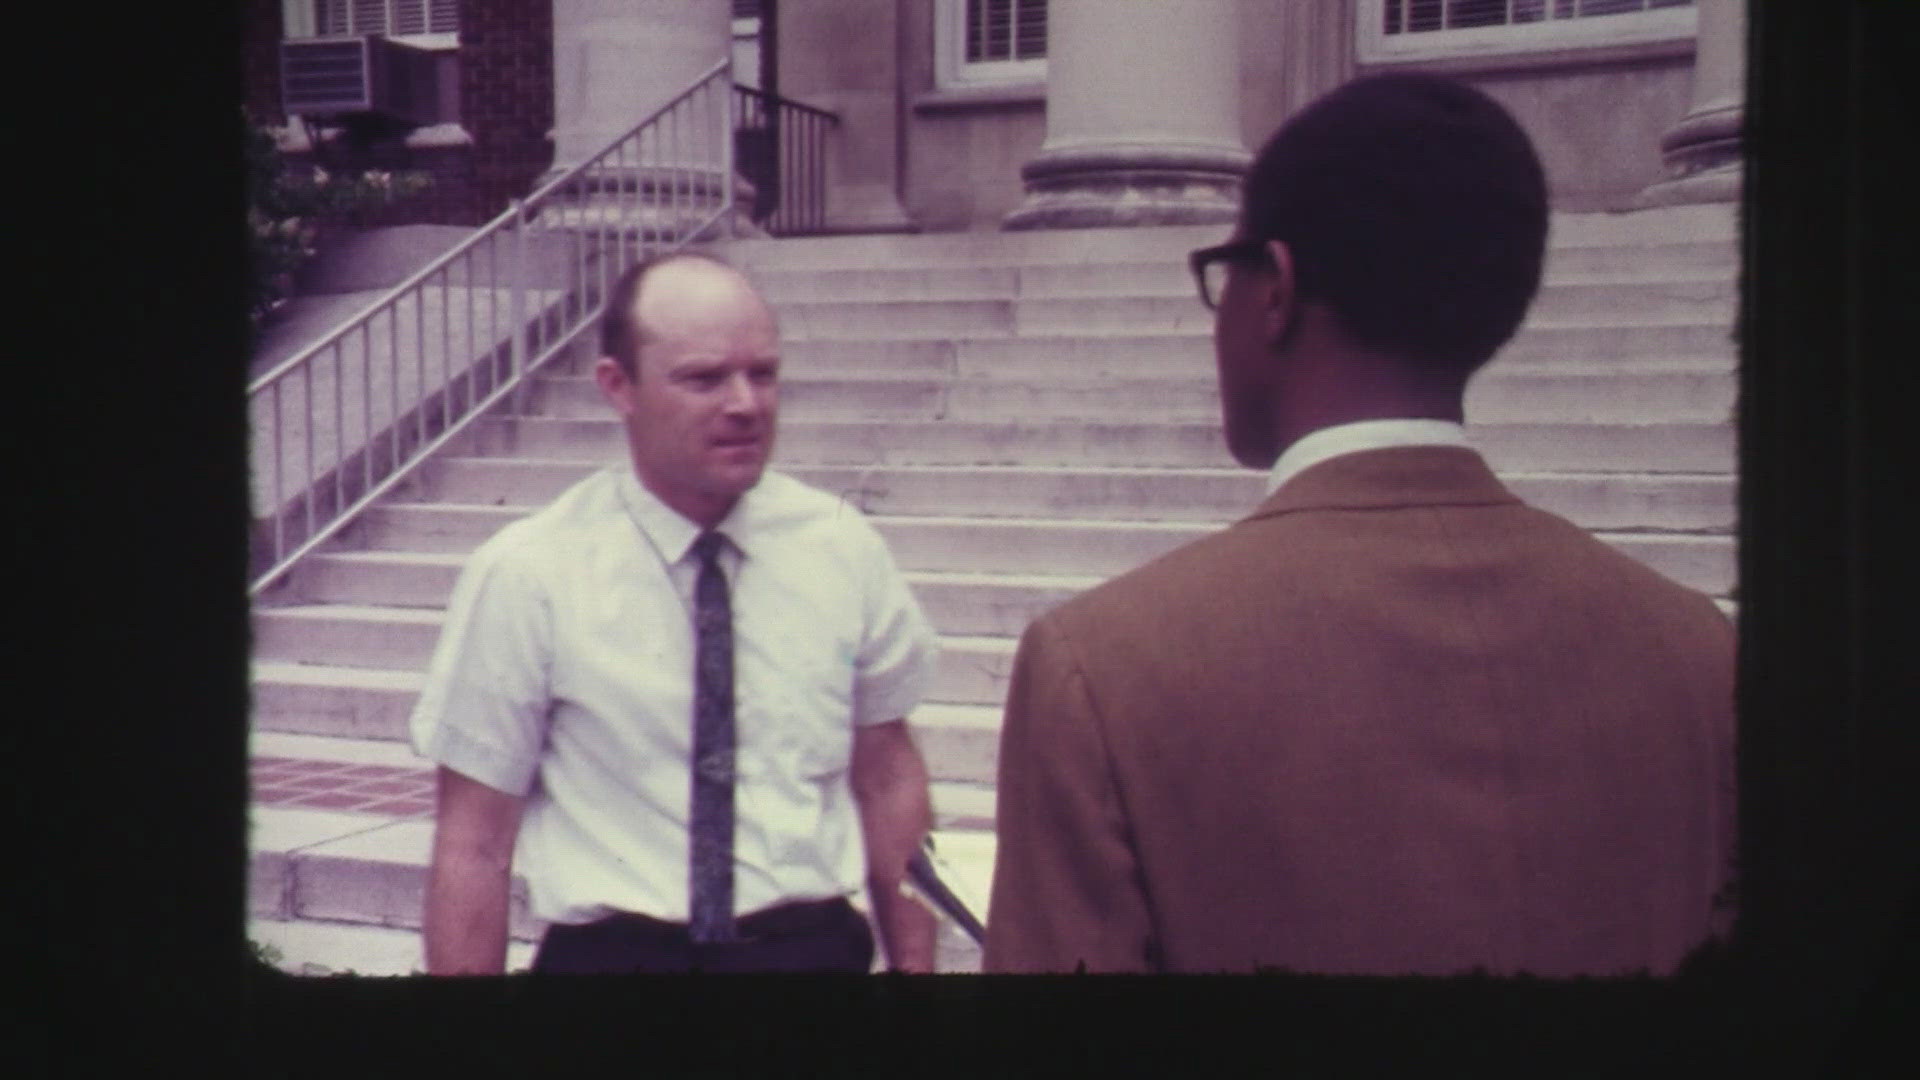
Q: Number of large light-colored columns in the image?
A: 3